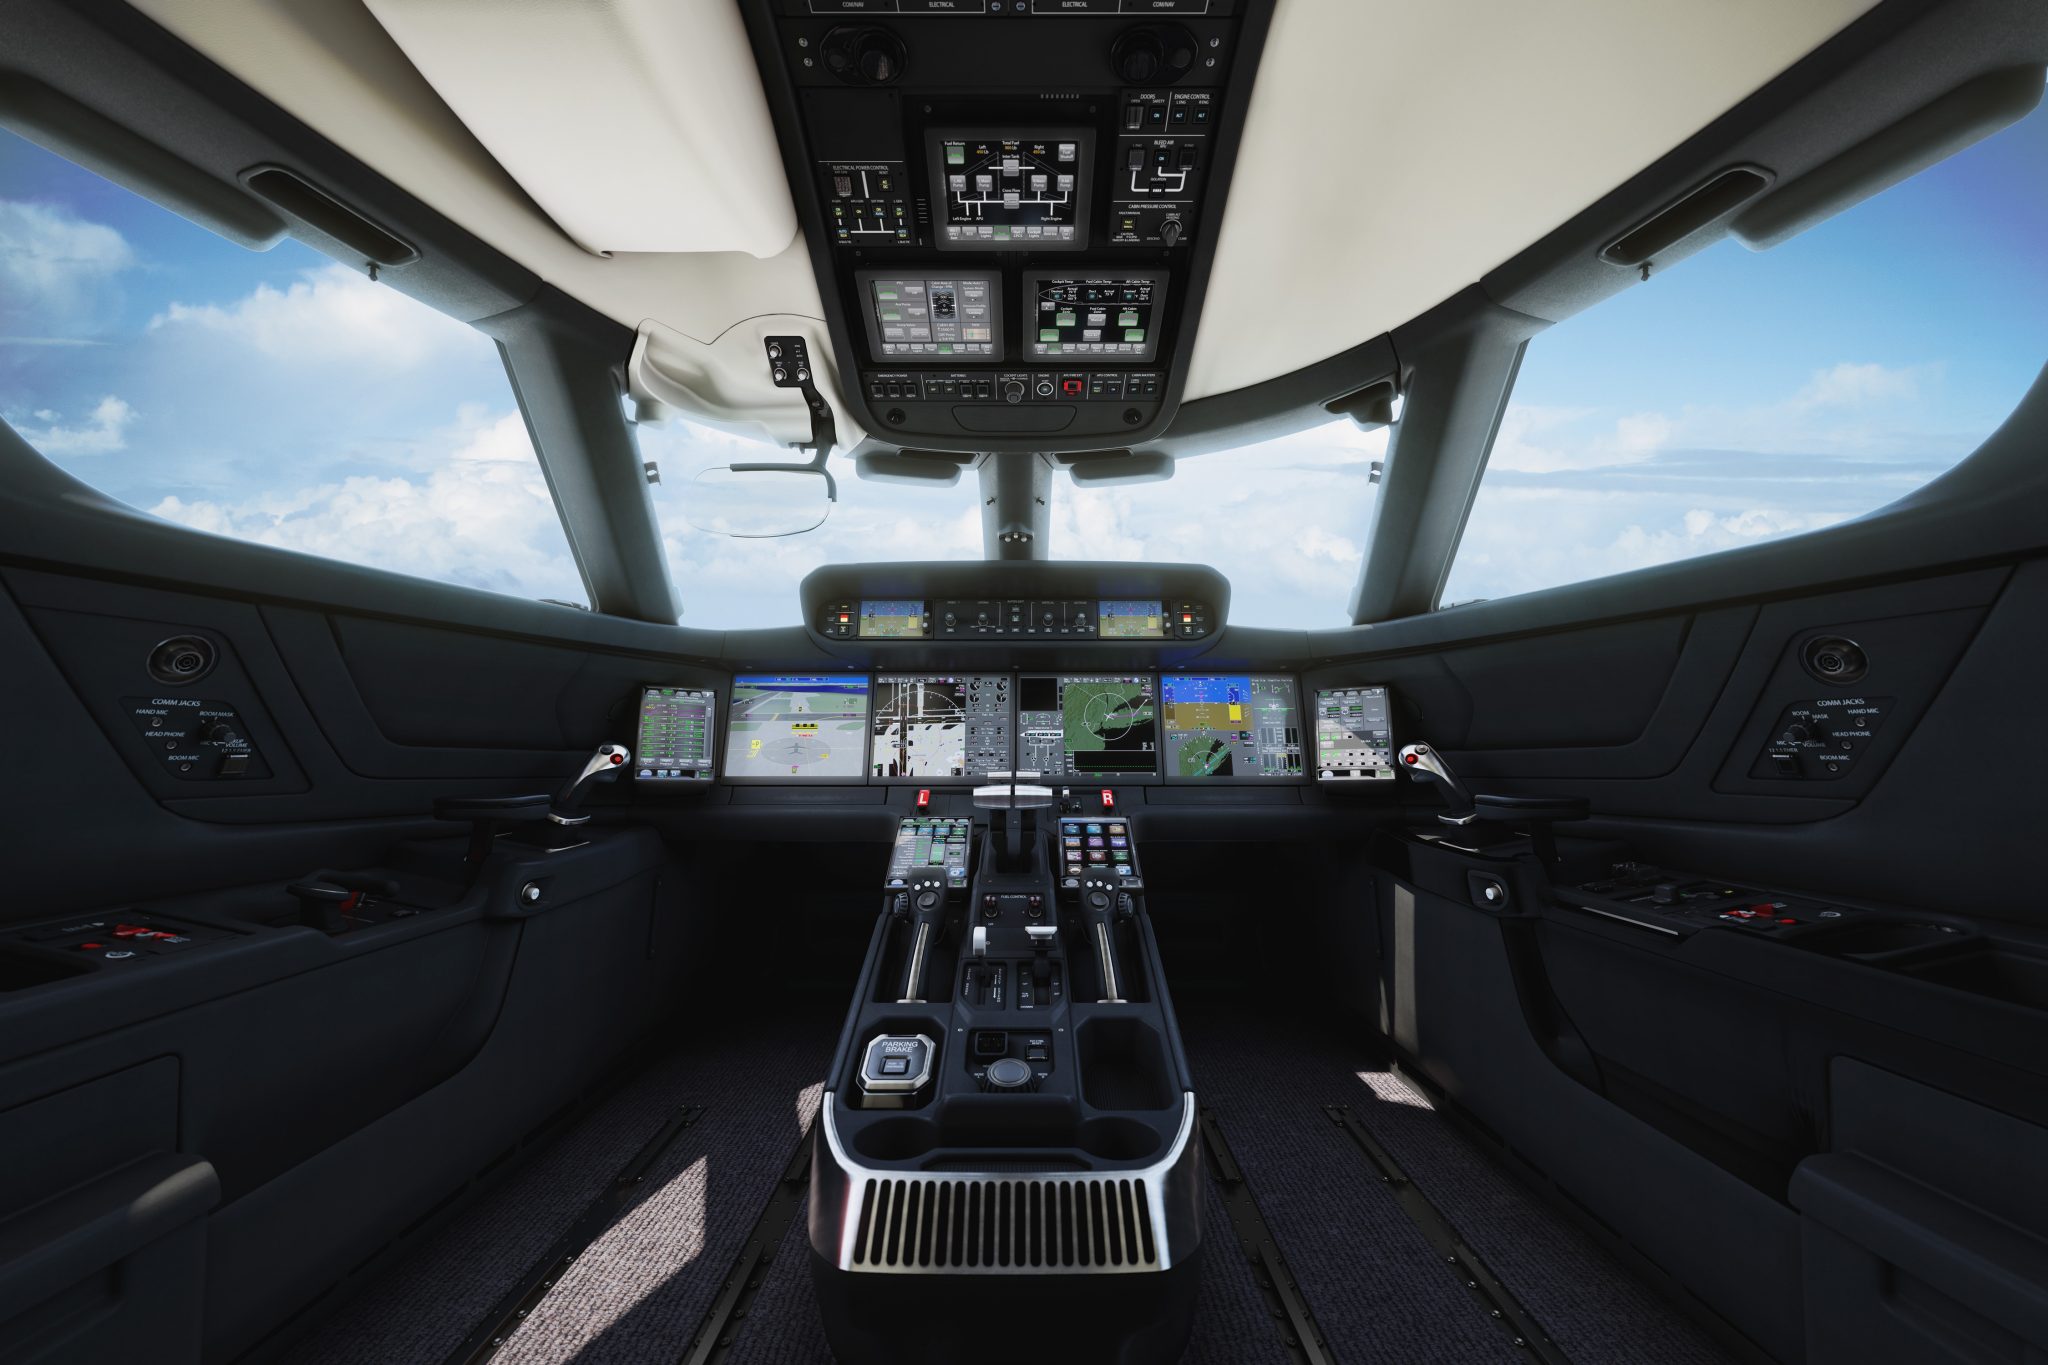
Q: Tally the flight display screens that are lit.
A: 13